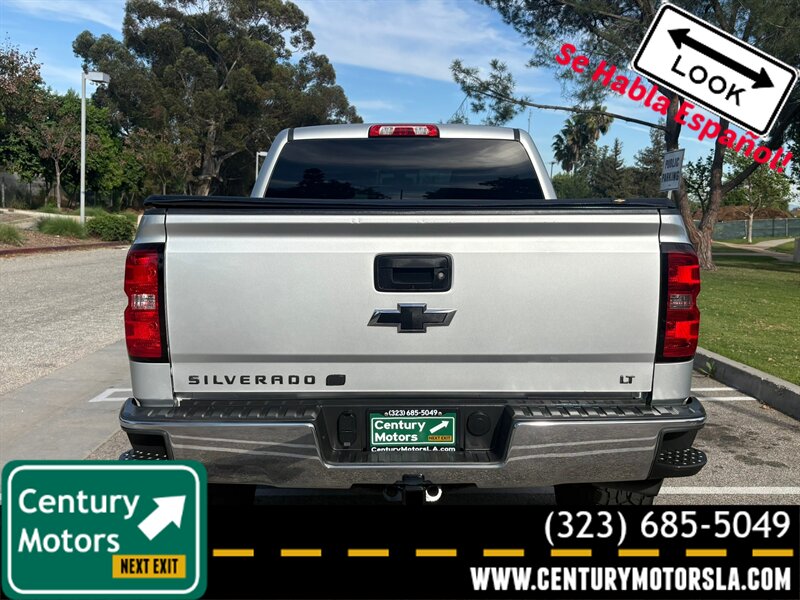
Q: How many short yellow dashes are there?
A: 9